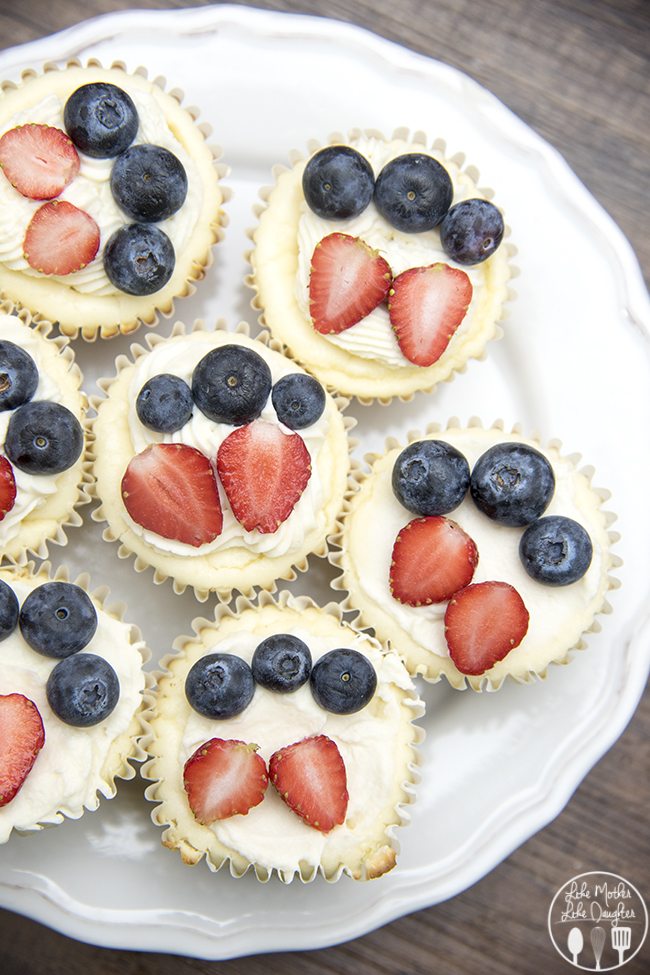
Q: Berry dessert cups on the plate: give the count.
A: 7